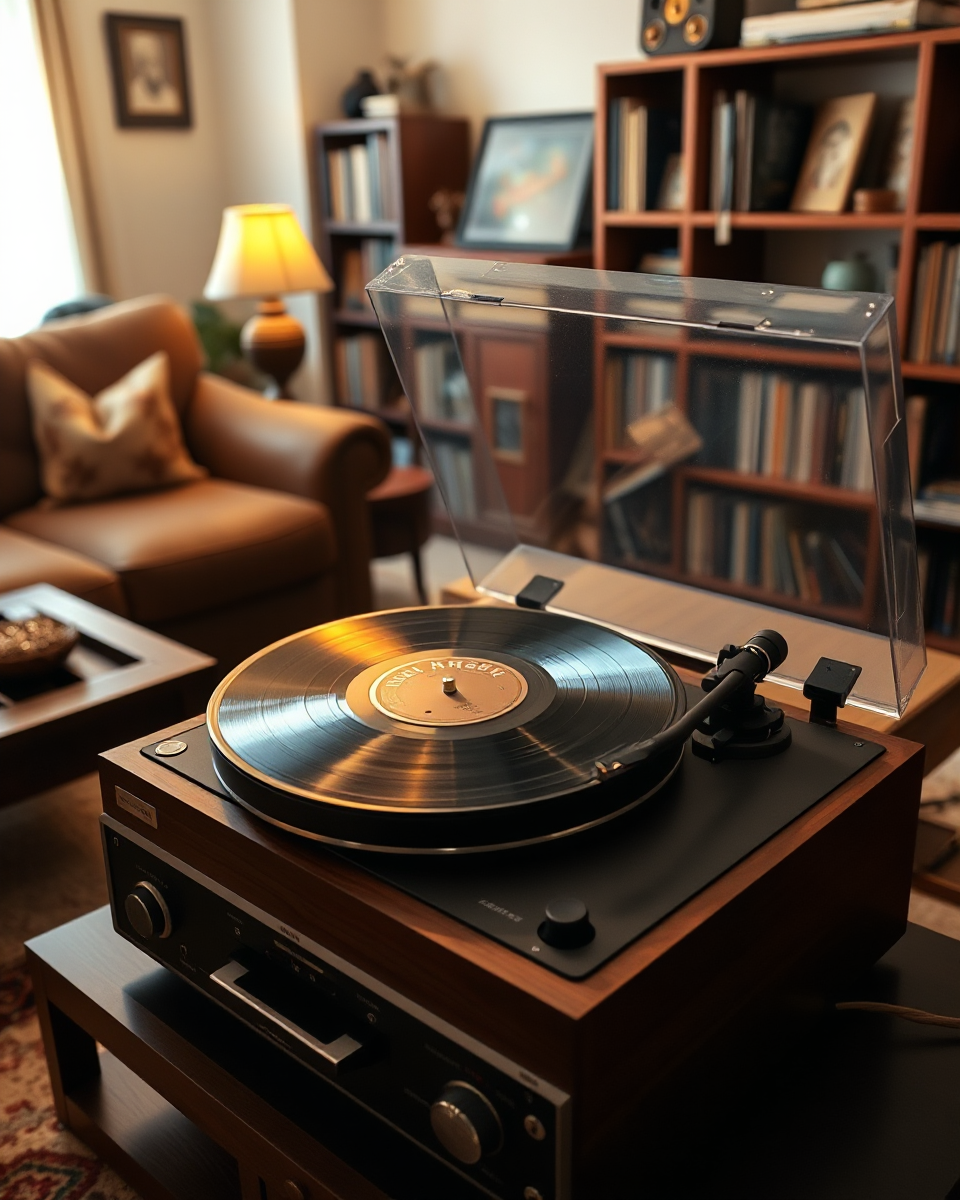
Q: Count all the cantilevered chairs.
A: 0